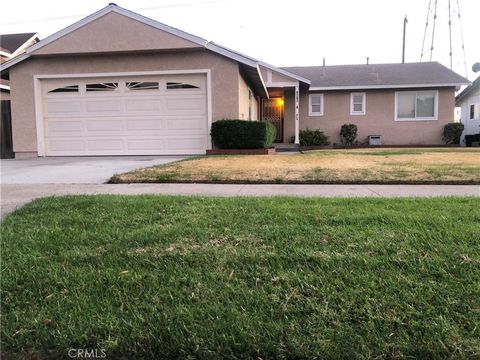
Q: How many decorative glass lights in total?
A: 4